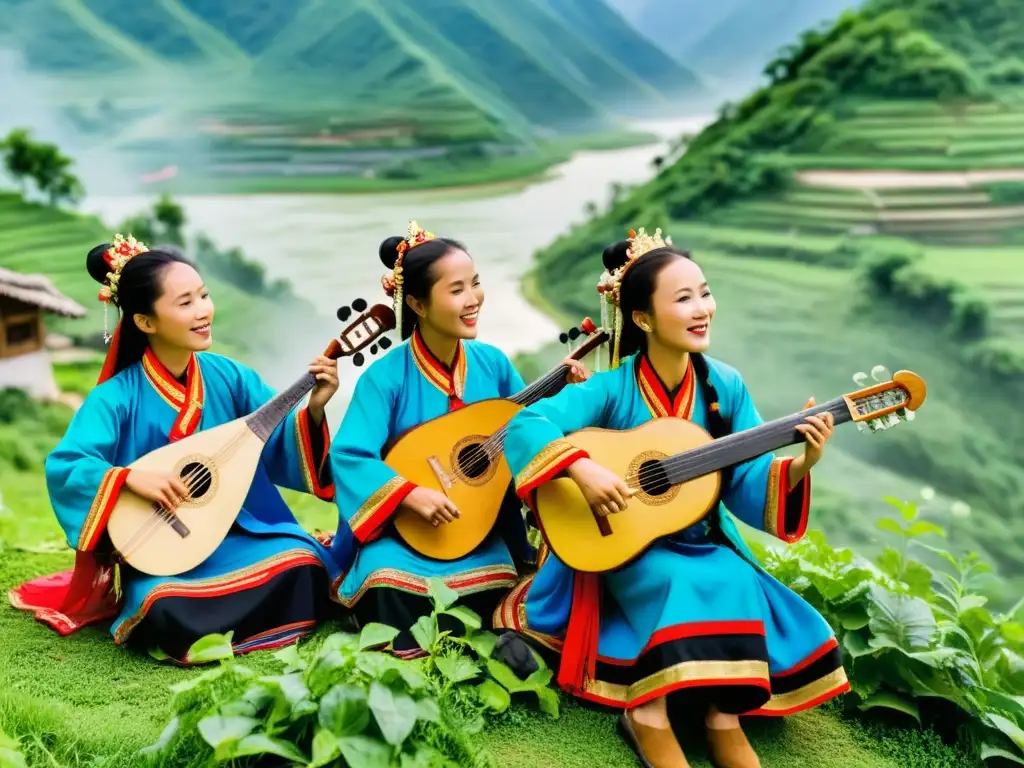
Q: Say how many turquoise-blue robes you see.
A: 3